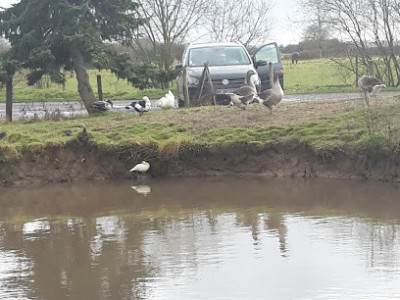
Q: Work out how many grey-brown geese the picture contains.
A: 3